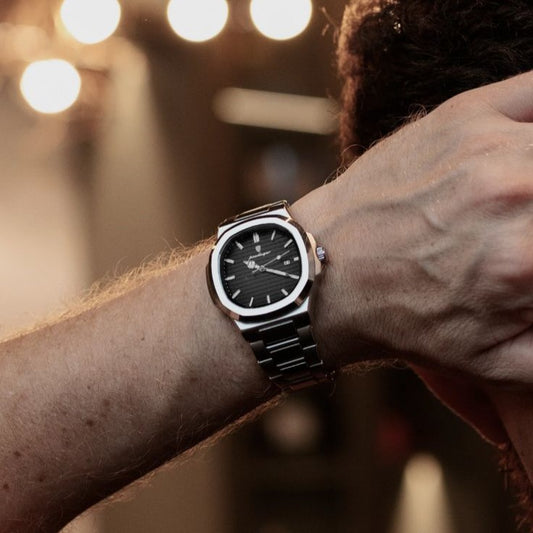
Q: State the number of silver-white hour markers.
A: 12